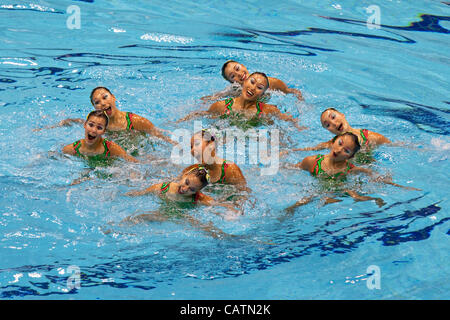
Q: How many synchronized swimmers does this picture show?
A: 8